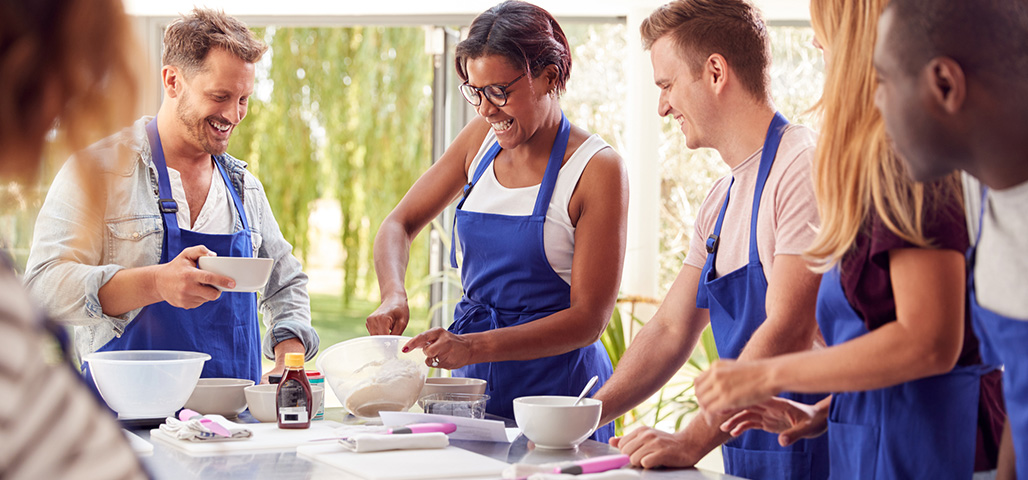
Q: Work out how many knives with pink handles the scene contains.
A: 3